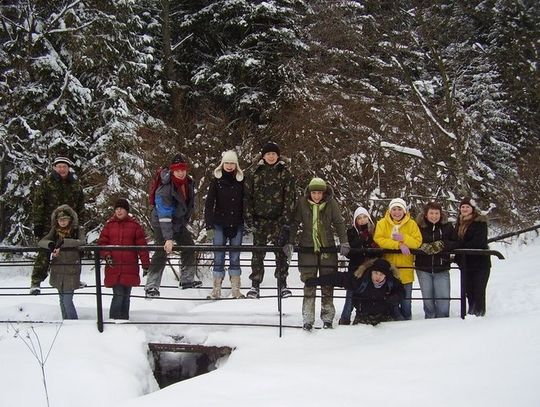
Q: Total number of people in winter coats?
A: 12